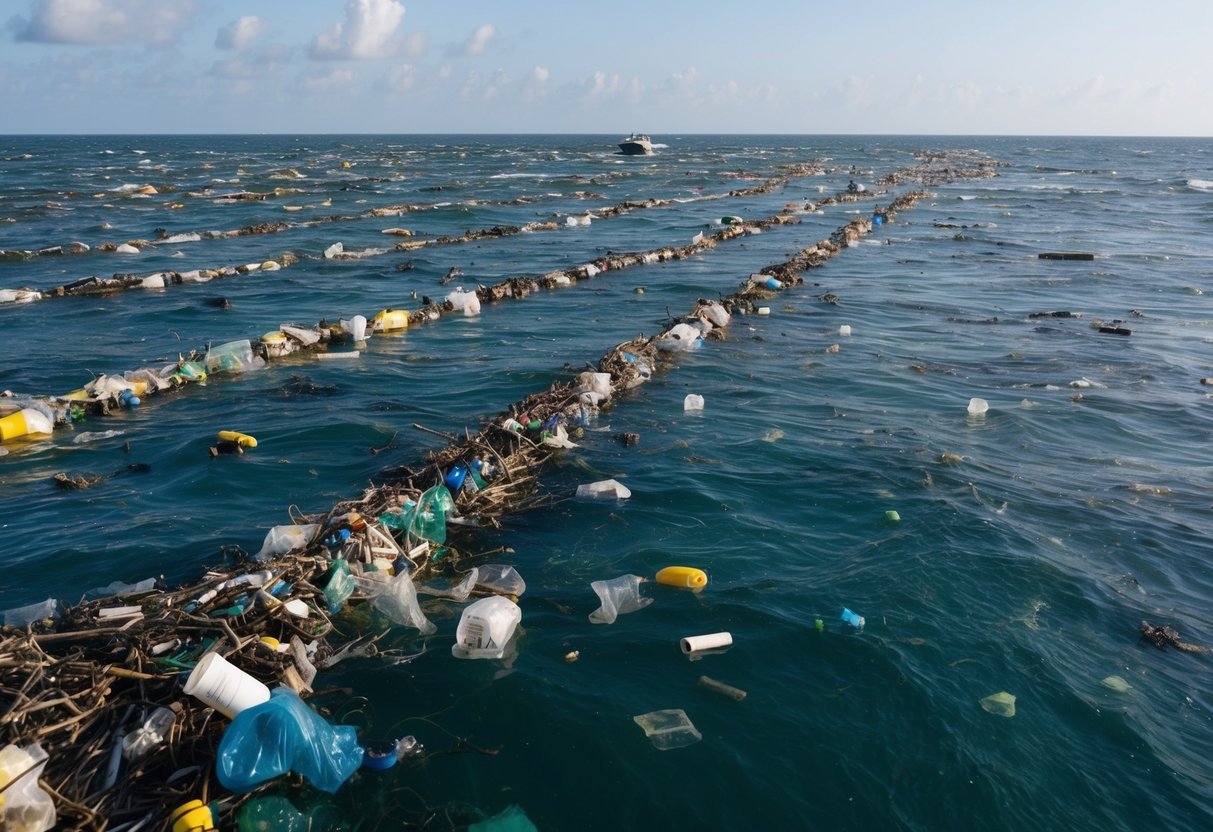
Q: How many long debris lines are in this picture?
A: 4